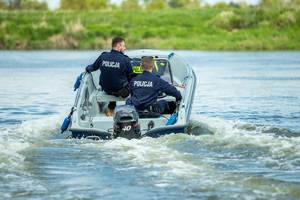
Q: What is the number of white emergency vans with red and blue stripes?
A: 0